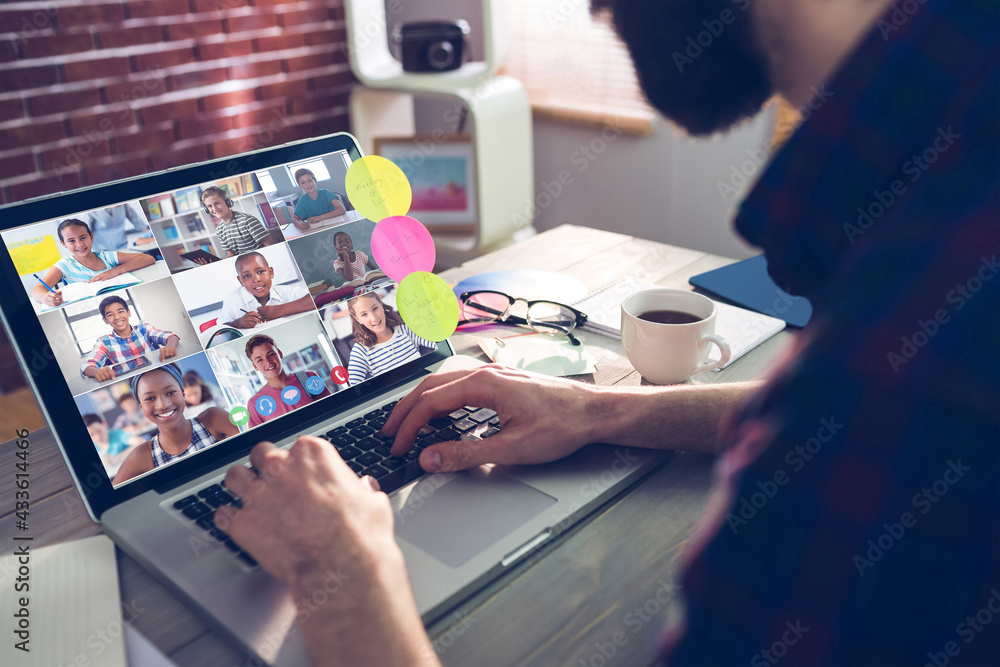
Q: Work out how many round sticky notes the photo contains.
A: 3